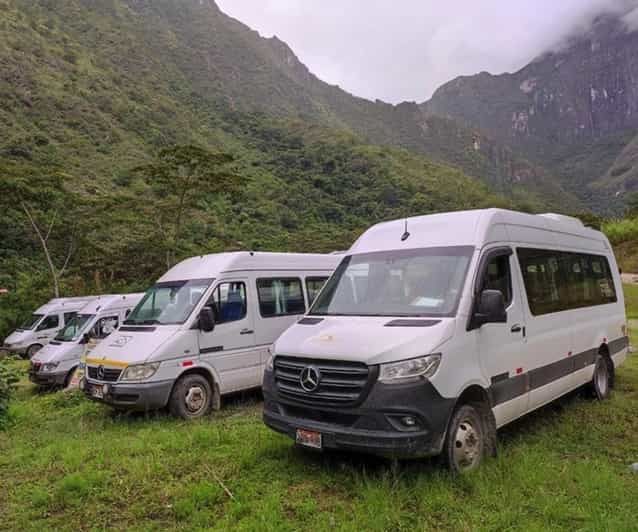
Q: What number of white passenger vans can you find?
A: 4